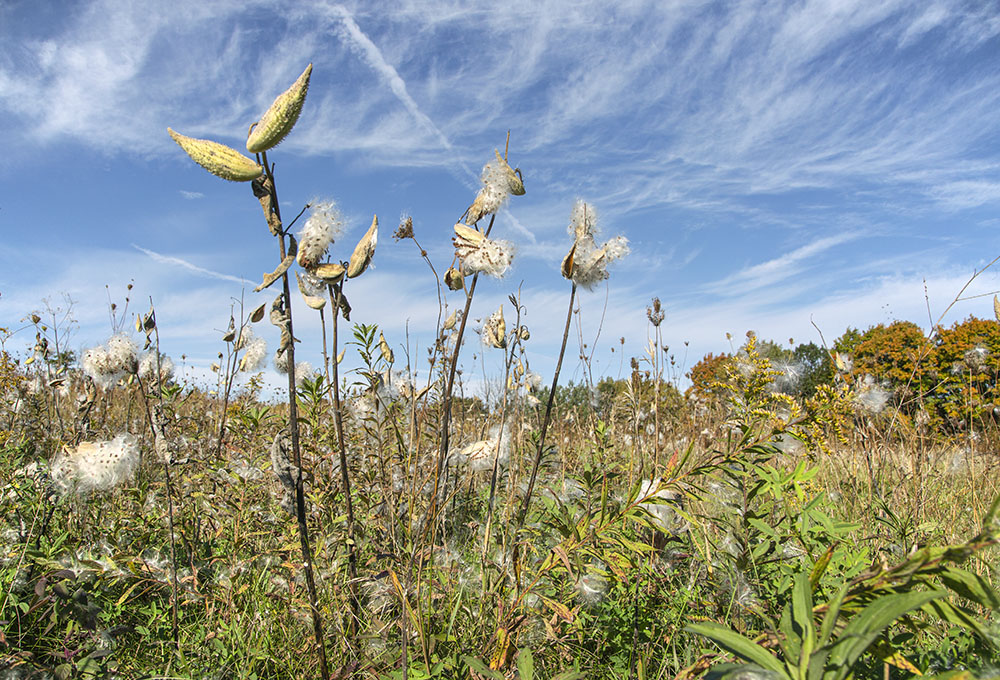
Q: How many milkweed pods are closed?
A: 2